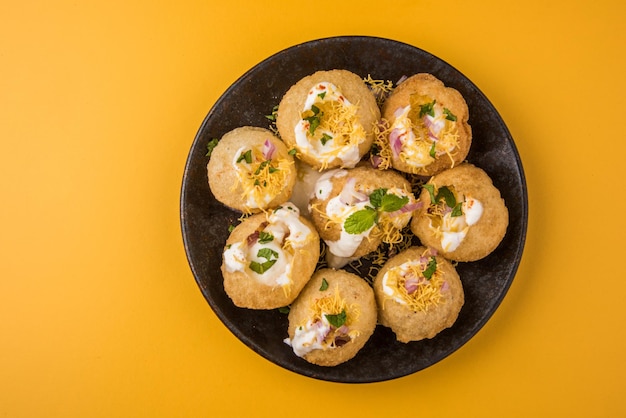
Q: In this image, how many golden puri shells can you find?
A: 8